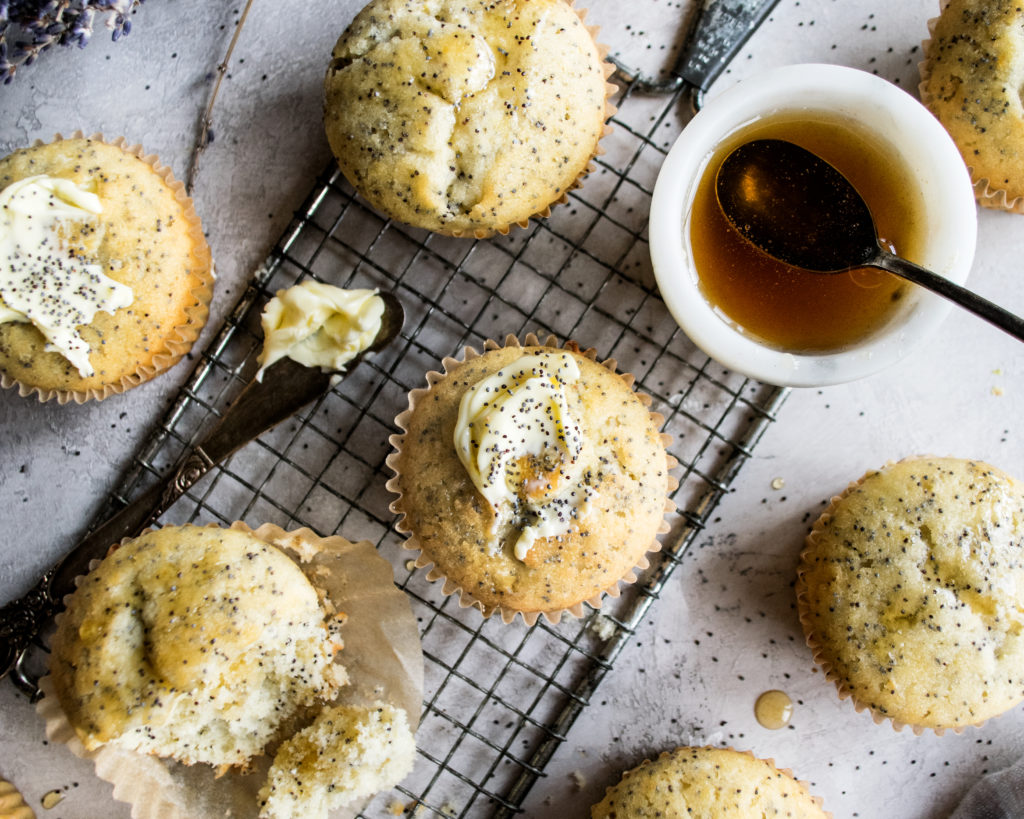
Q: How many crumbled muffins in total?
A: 1